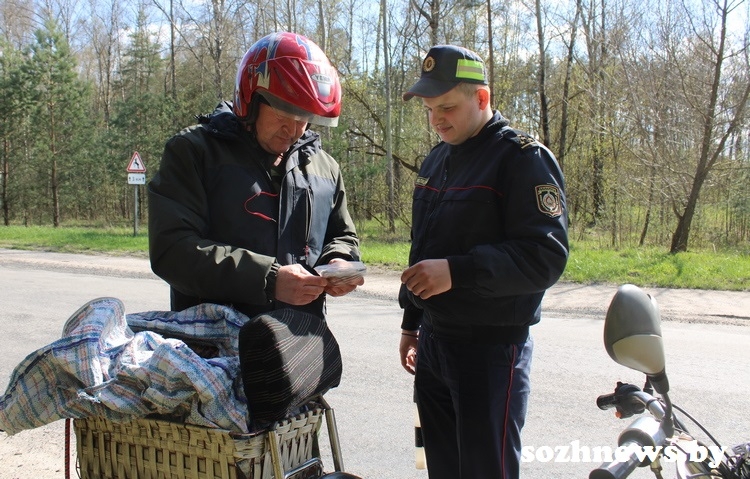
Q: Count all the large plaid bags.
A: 1